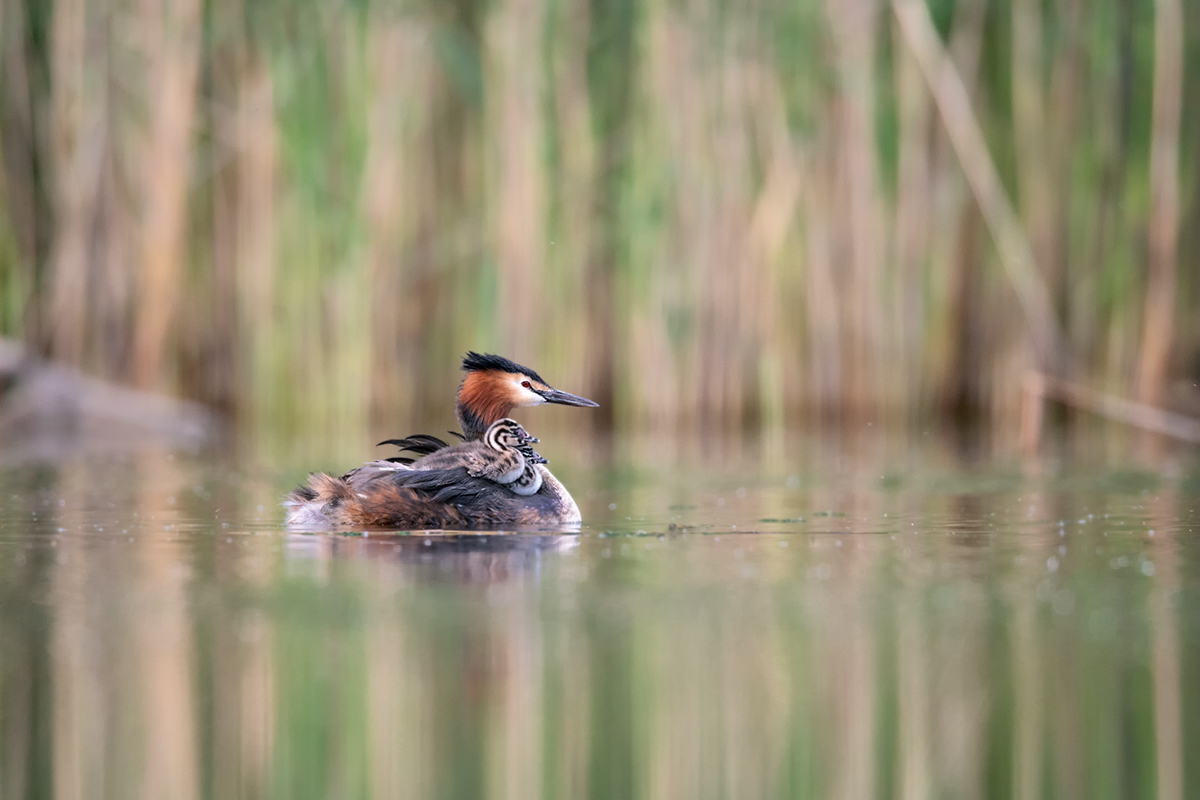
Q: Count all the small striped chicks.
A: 2